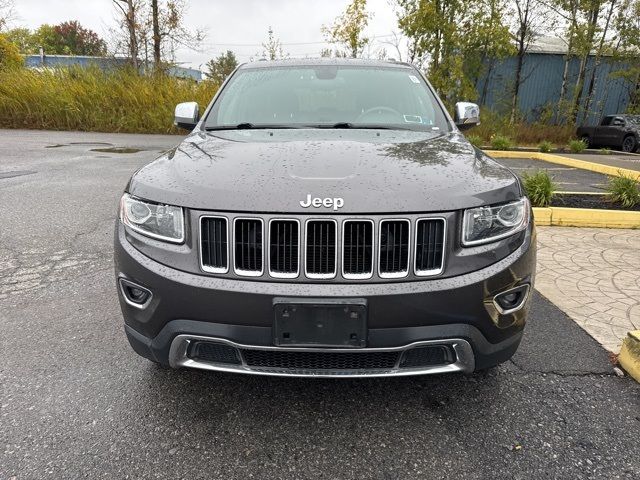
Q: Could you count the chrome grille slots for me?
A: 7